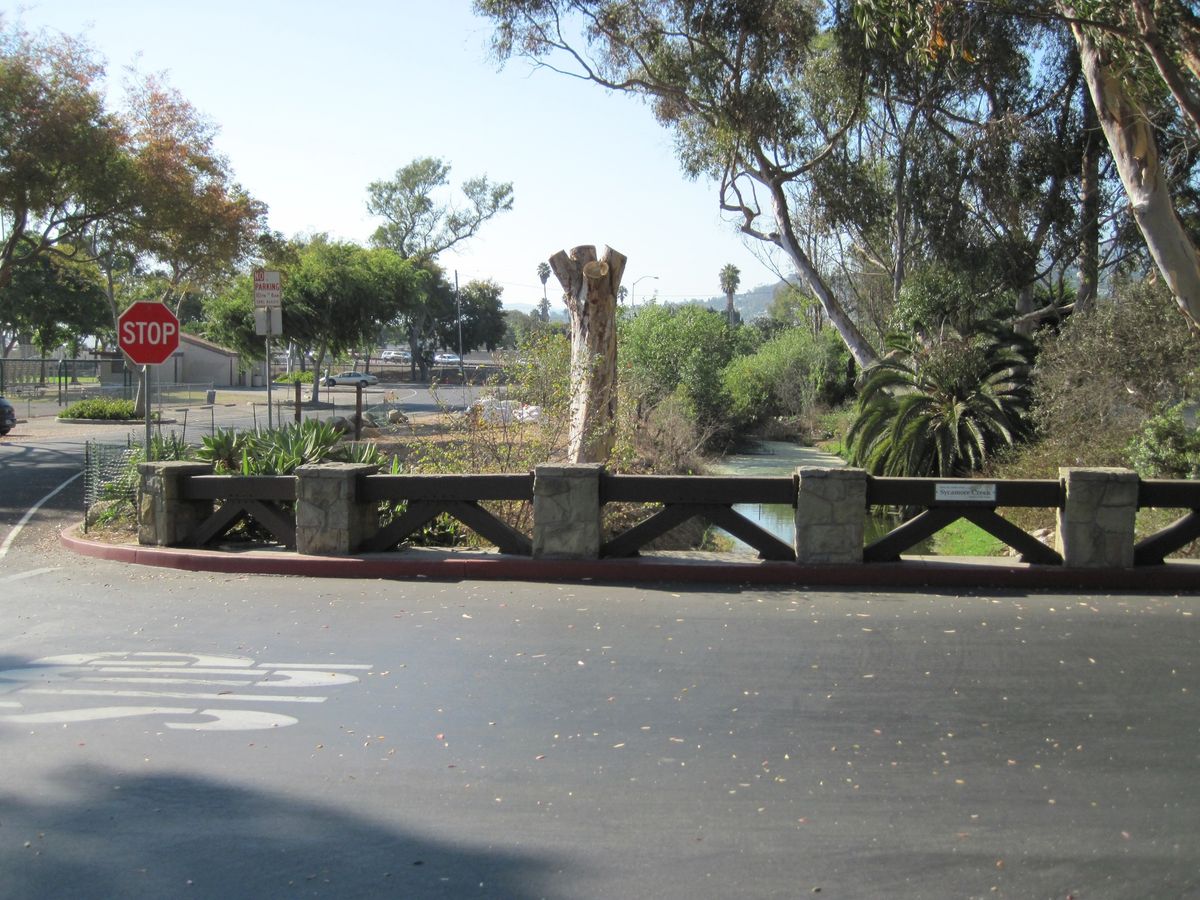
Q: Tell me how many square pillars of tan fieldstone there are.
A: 5